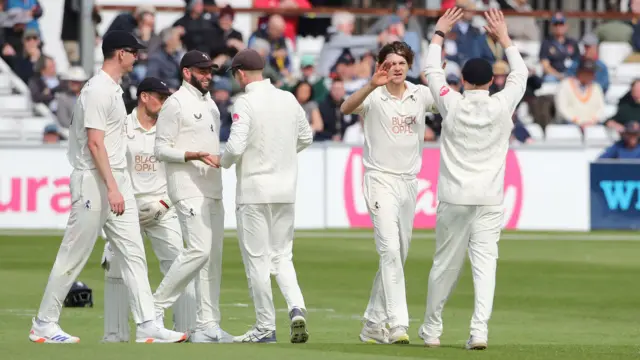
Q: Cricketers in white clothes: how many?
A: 6